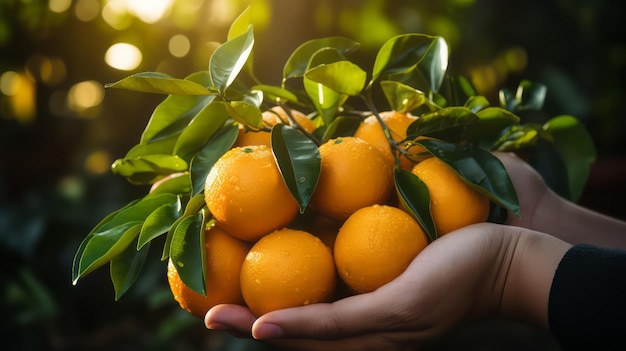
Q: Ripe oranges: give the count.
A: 8